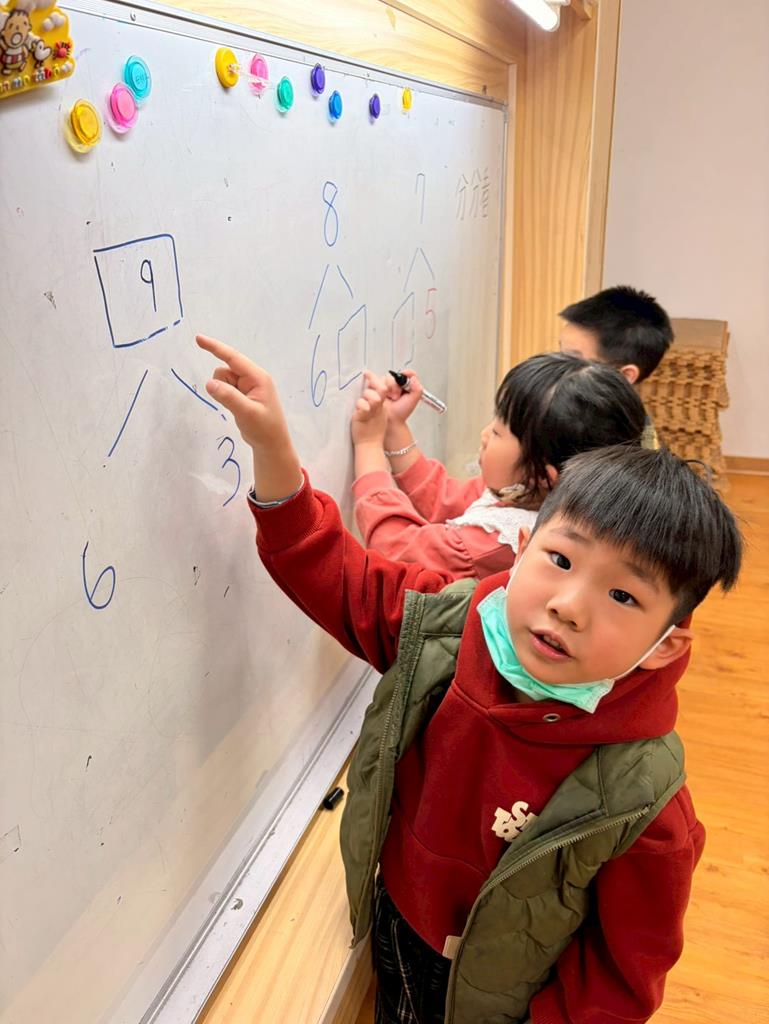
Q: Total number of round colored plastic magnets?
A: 10